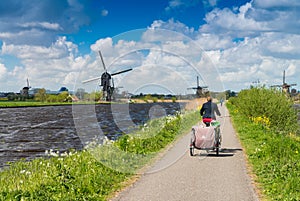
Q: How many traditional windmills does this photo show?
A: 4